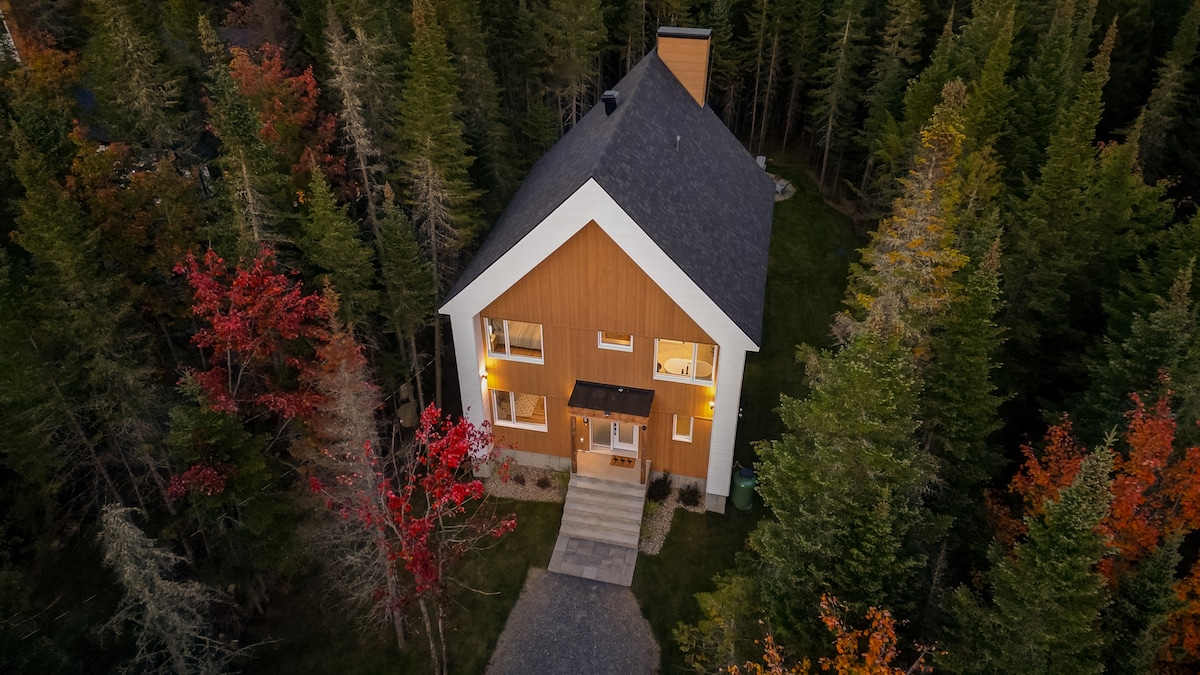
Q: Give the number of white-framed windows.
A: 5